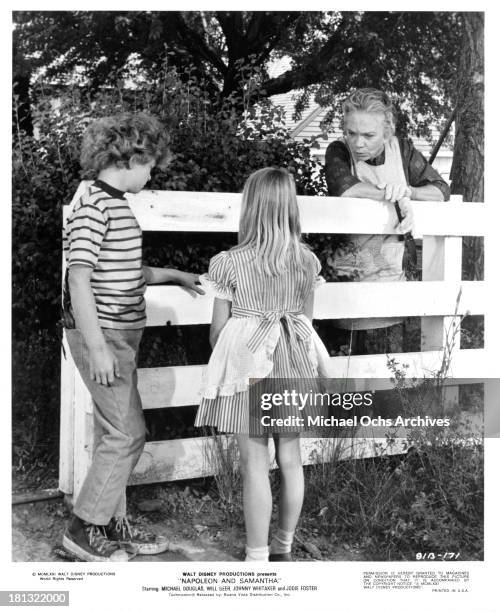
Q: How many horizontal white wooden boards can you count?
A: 4